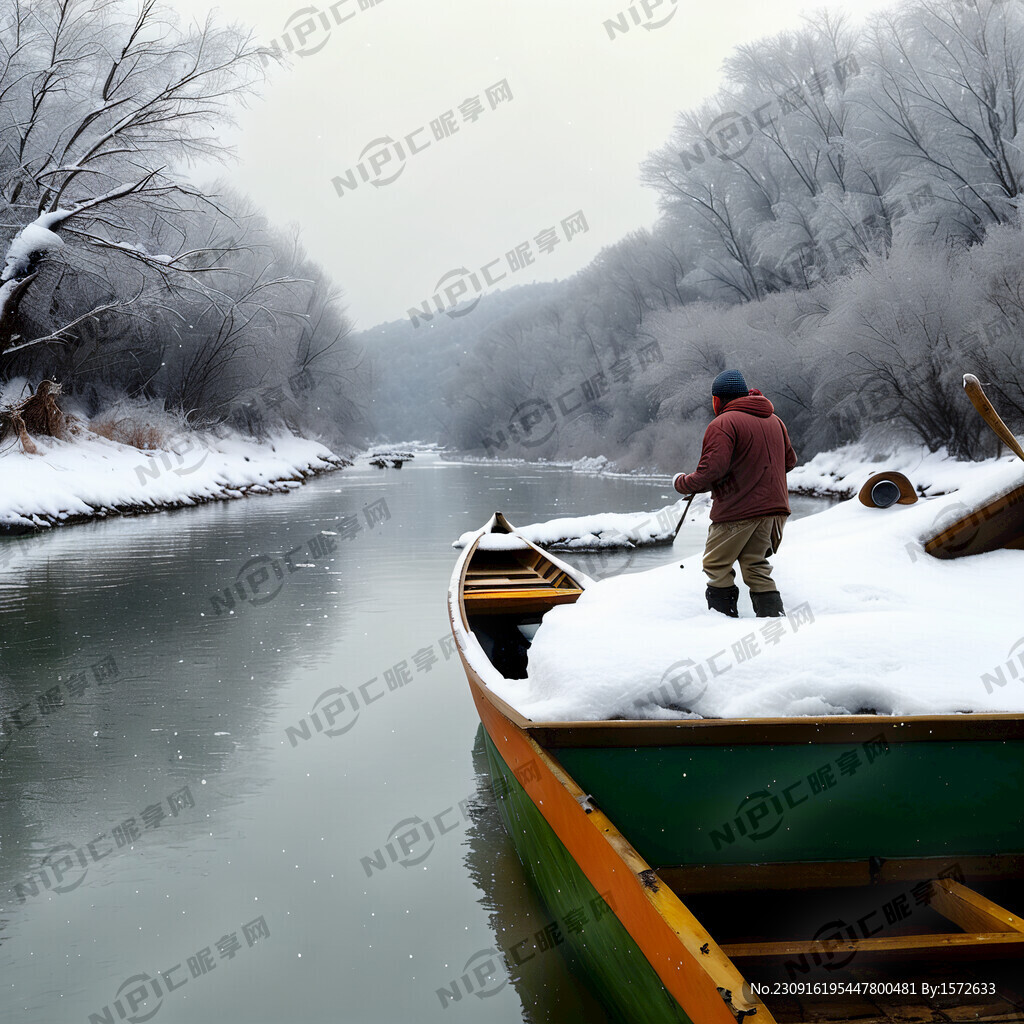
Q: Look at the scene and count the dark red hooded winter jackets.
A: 1